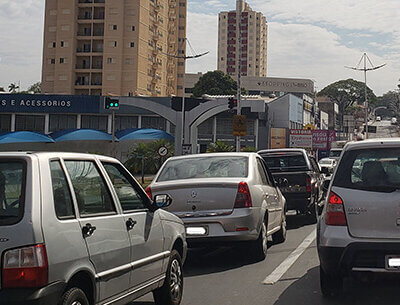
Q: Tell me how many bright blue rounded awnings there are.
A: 3